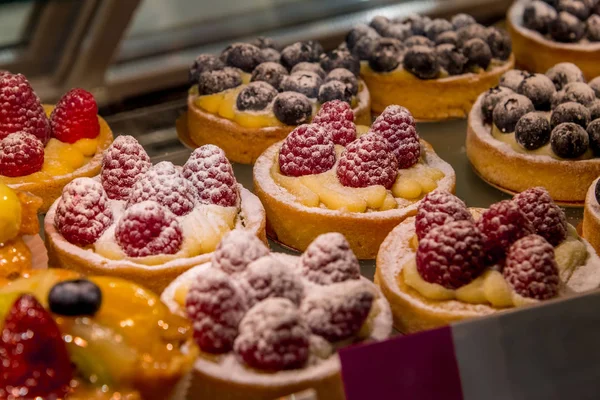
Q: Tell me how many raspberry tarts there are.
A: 5